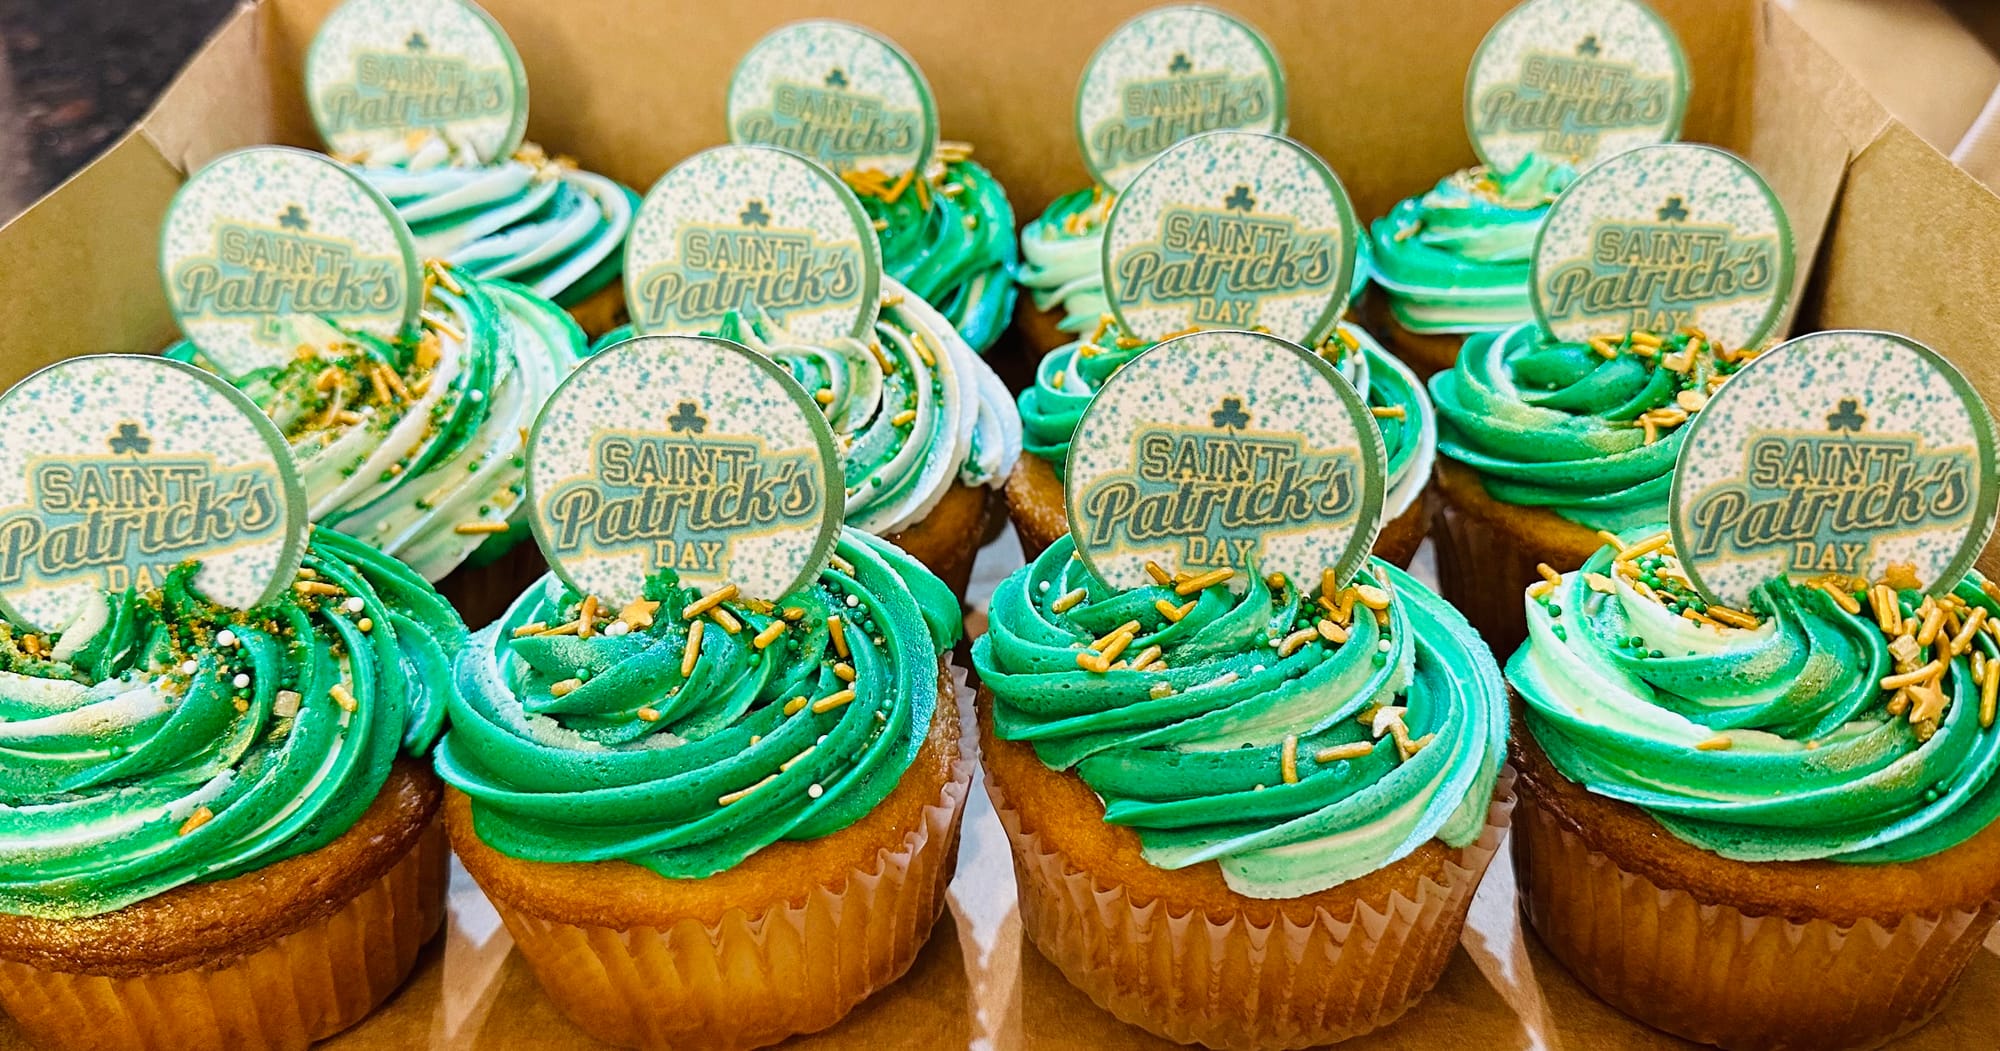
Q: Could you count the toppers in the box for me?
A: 12